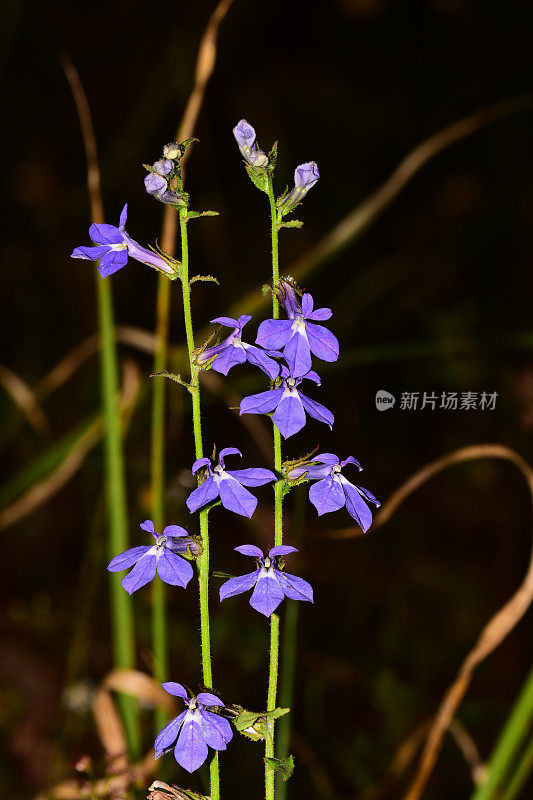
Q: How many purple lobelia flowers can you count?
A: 9